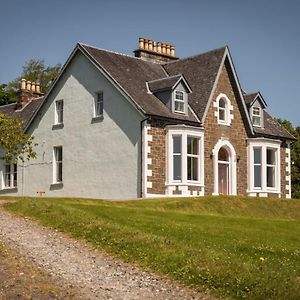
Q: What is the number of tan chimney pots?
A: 12